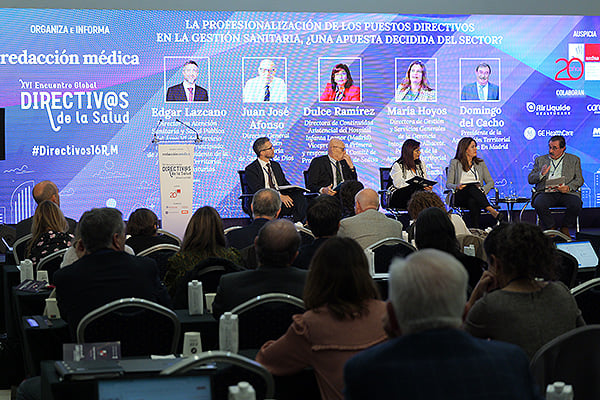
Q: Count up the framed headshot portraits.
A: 5